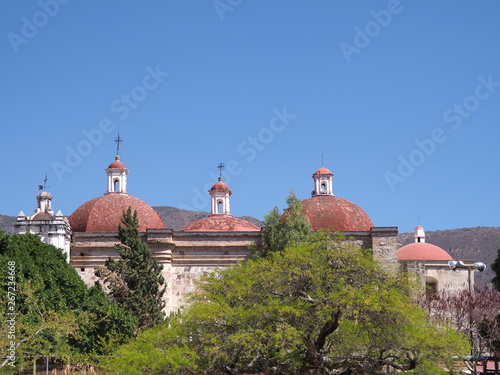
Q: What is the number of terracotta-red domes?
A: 4